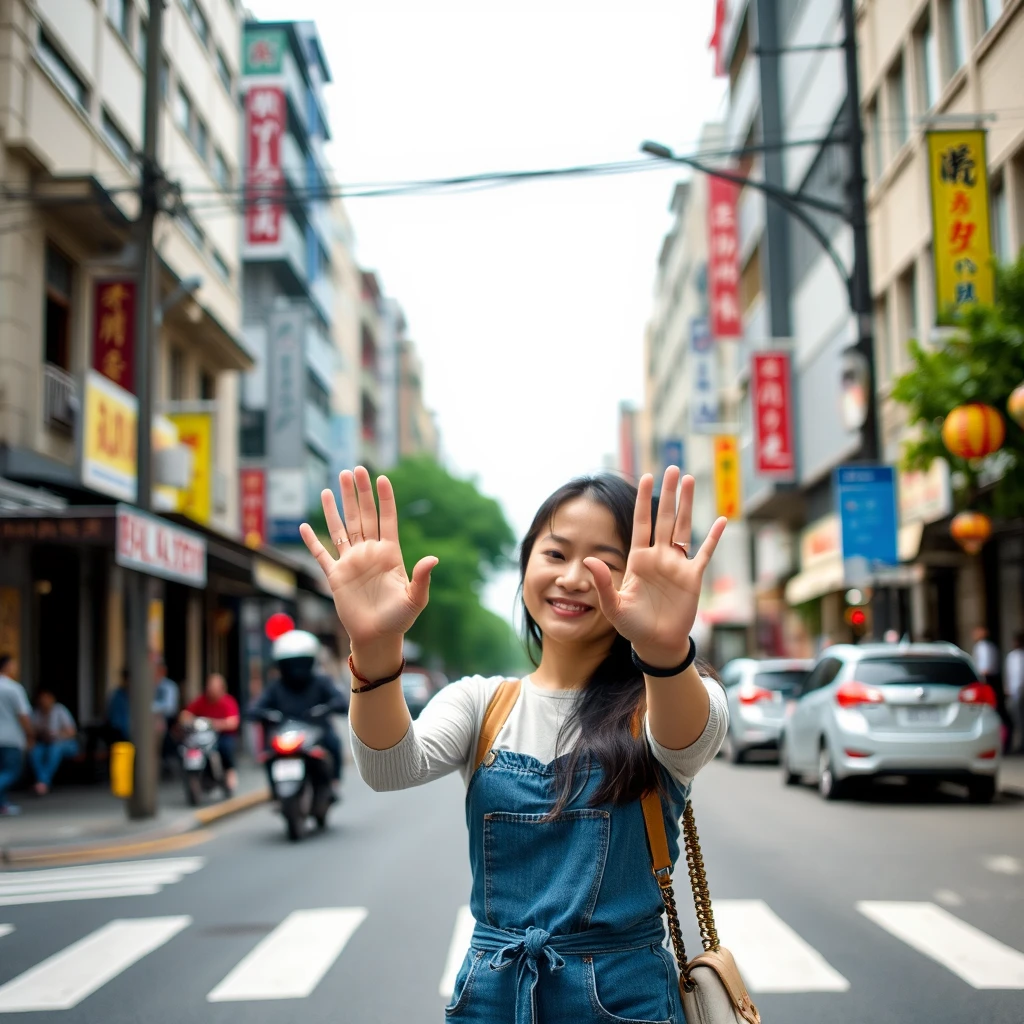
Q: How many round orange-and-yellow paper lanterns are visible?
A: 3